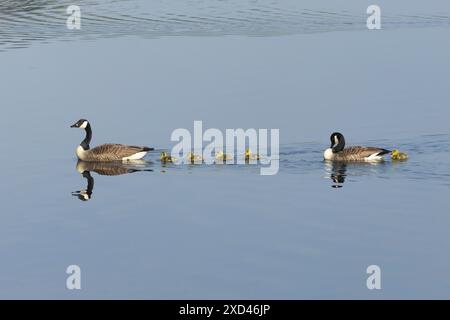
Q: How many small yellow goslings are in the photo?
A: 5